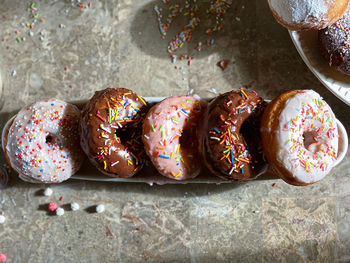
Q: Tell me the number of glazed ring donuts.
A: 5